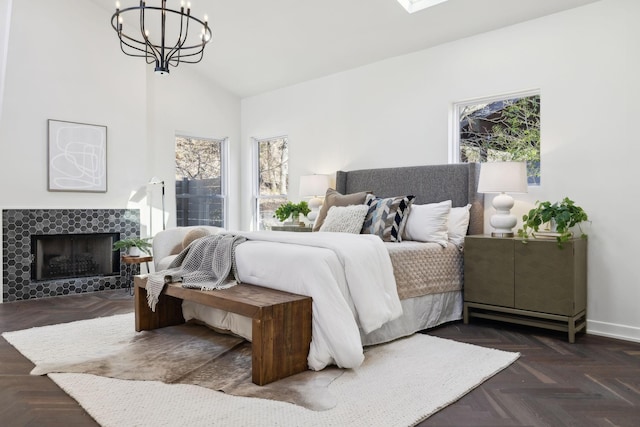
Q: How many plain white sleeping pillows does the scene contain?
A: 2